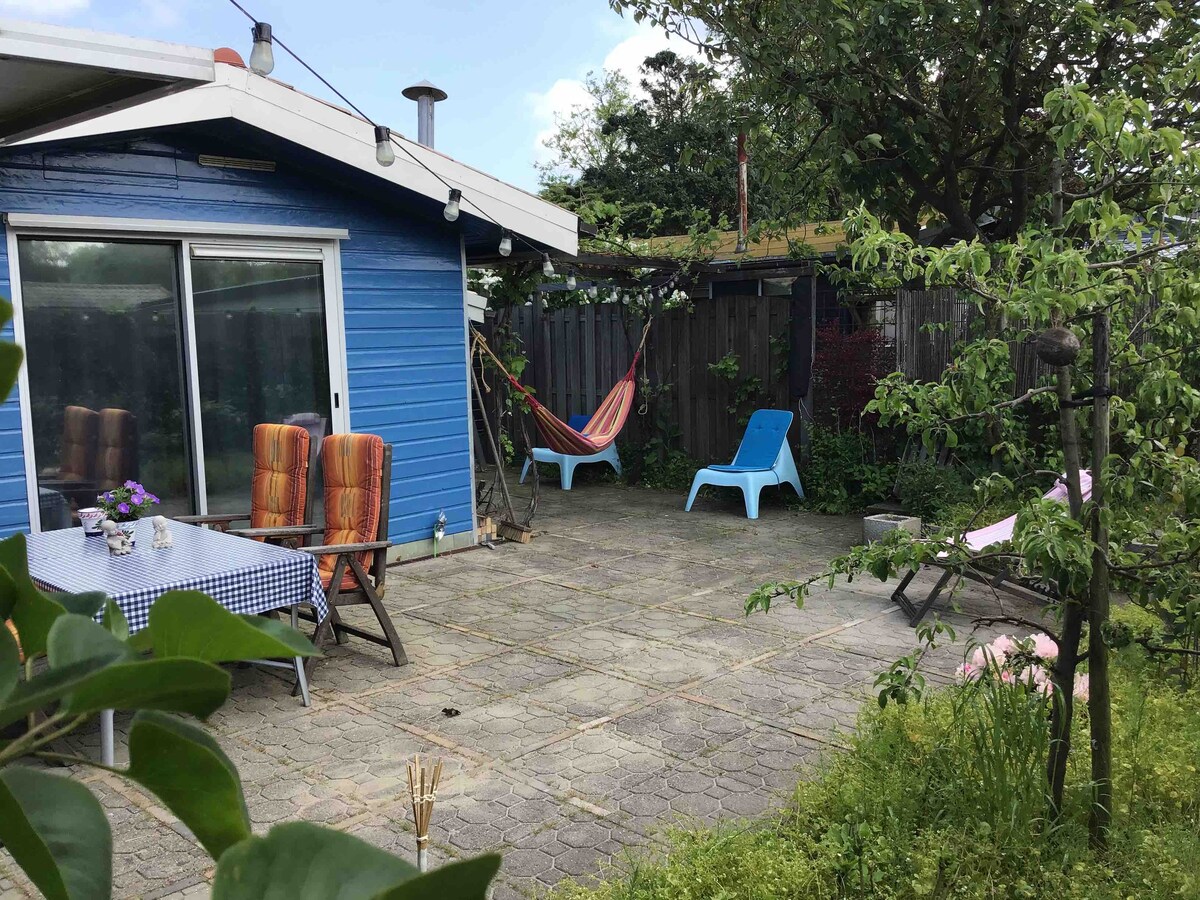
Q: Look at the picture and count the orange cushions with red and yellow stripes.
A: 2